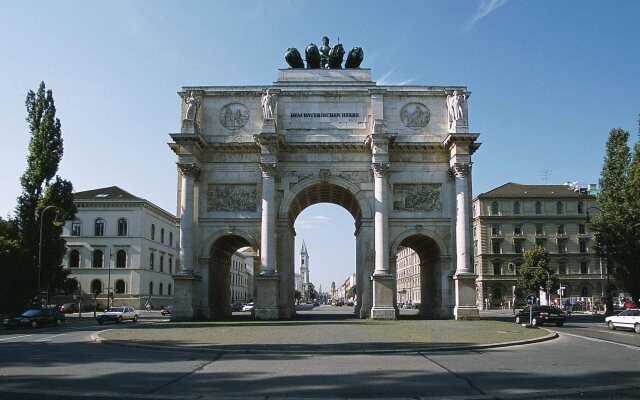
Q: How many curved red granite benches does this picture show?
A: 0